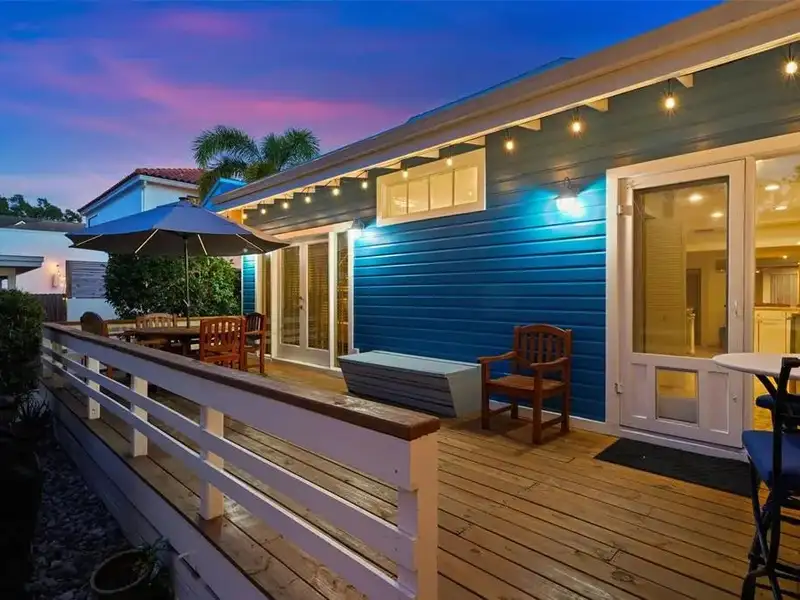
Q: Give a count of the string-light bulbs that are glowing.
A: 12